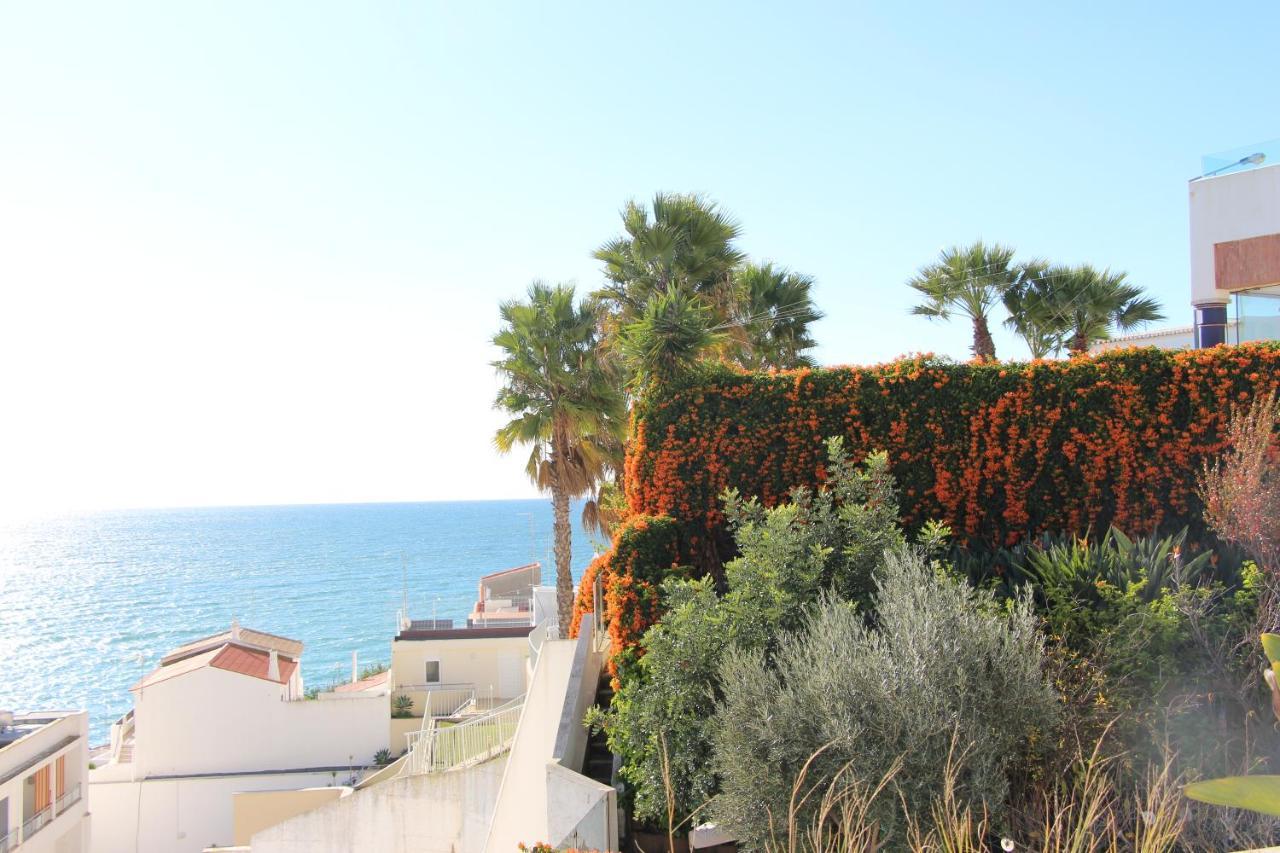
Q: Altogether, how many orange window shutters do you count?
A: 2